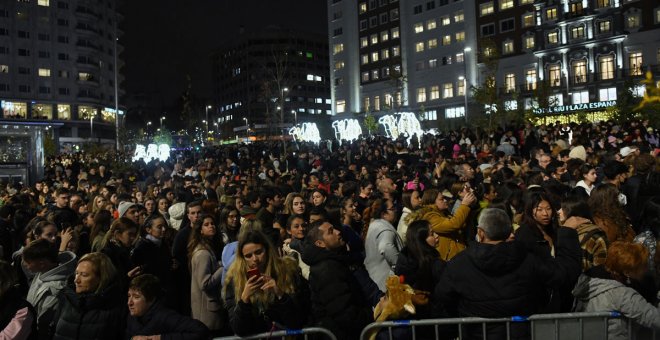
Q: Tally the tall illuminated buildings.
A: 3